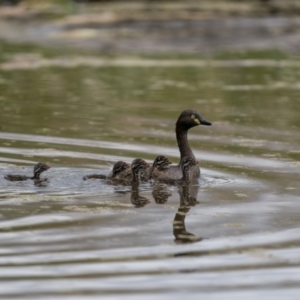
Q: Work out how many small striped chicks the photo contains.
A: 5